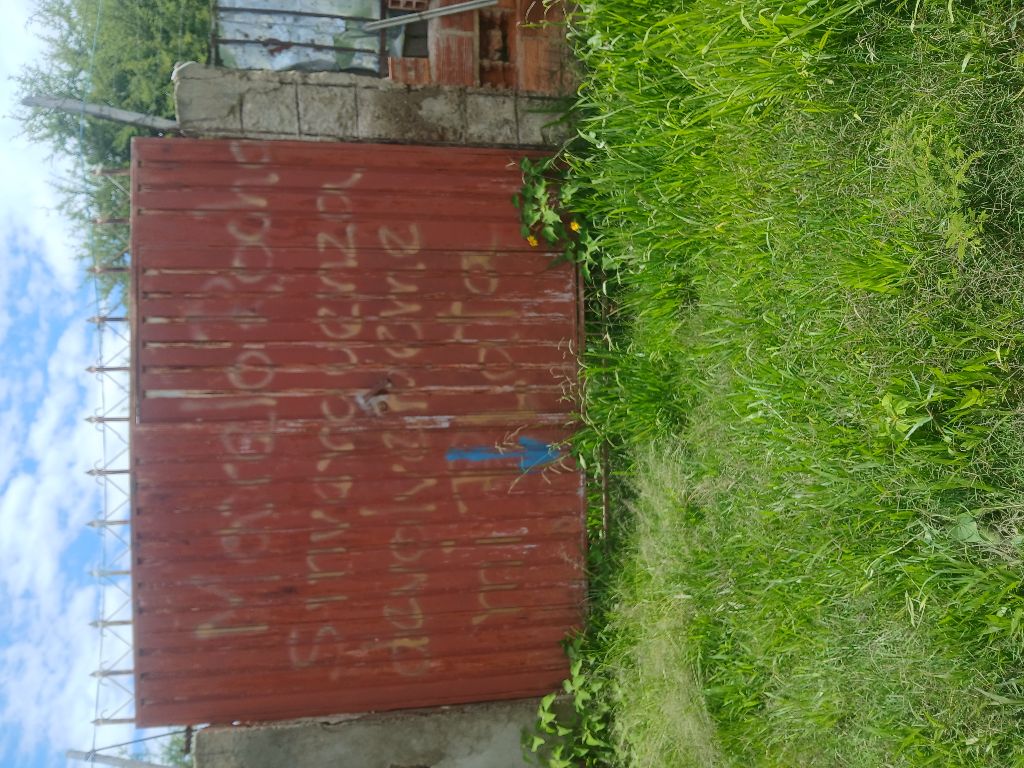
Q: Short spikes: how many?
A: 12